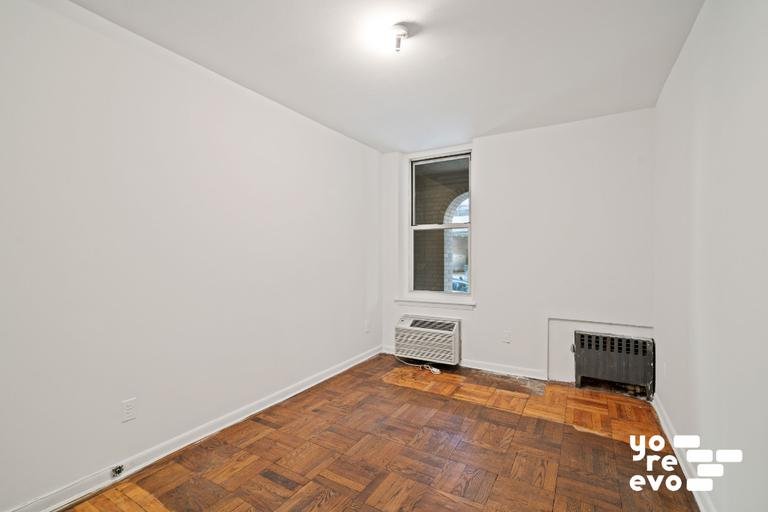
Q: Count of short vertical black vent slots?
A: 9